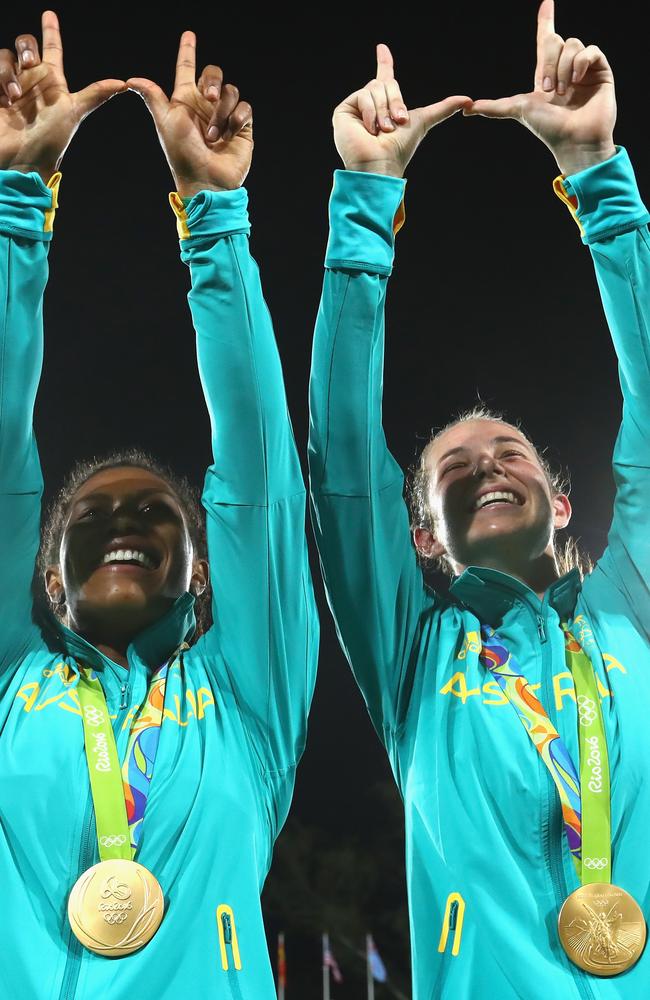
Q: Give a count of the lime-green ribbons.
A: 2